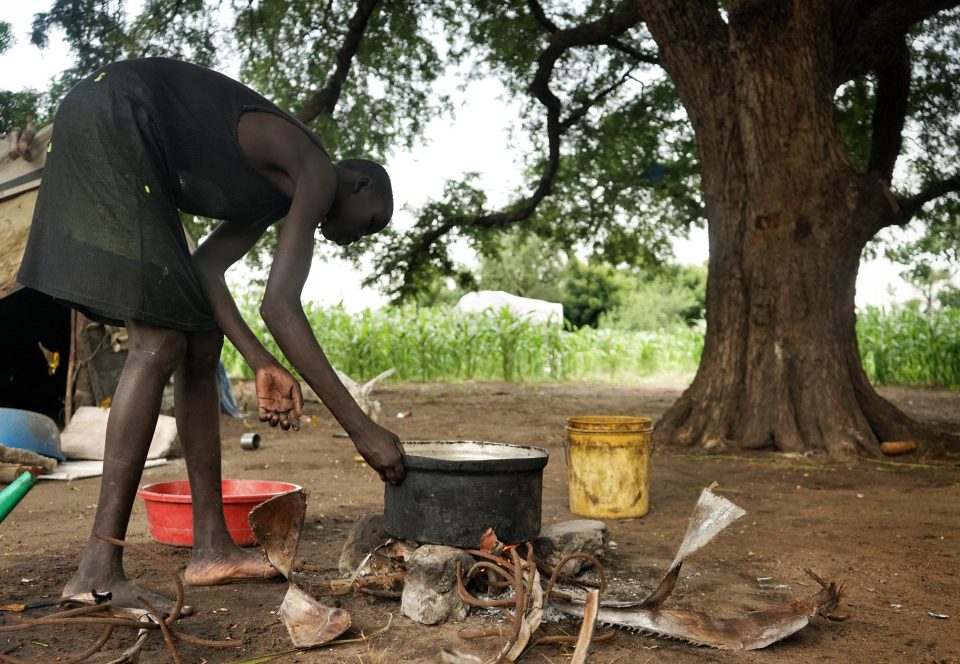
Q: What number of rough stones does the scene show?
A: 3